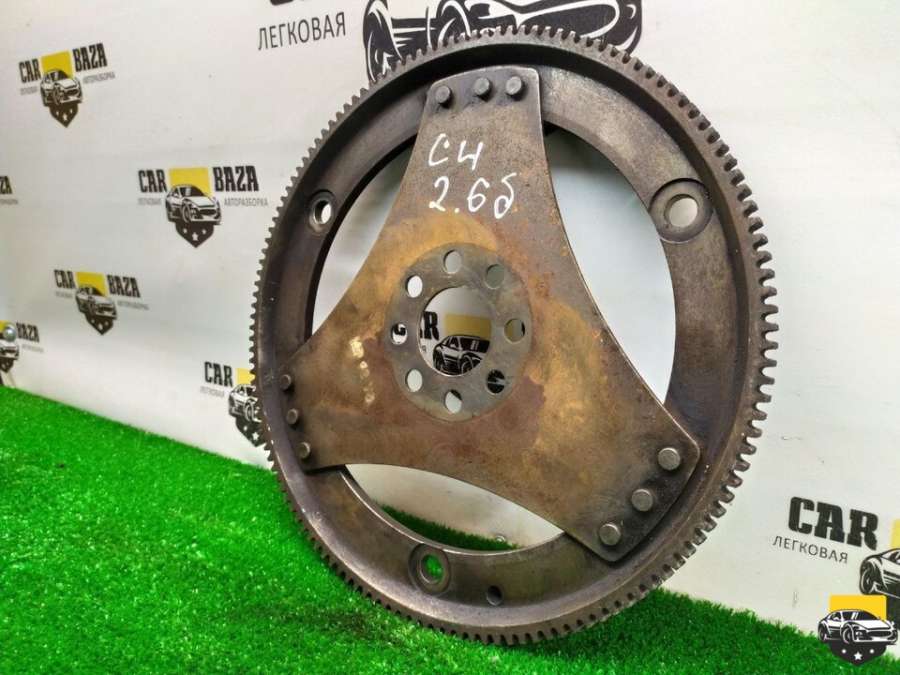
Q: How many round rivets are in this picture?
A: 9